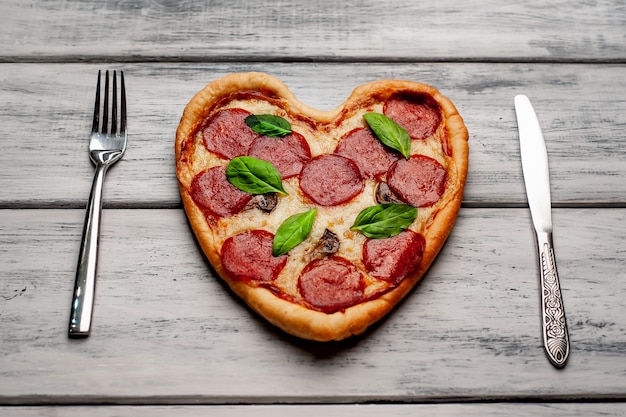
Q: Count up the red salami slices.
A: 10